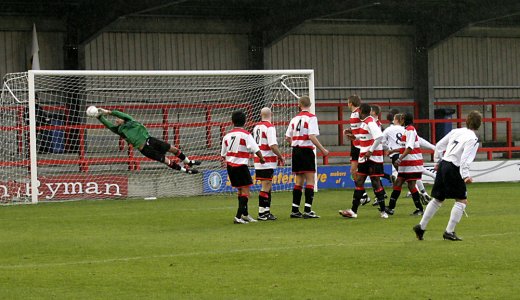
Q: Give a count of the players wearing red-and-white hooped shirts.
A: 7